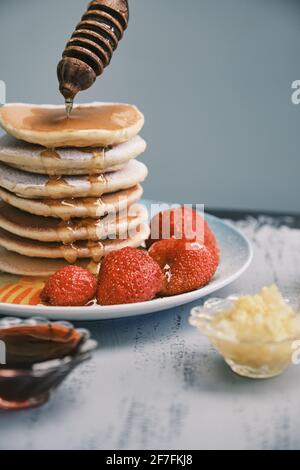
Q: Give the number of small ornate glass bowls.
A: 2